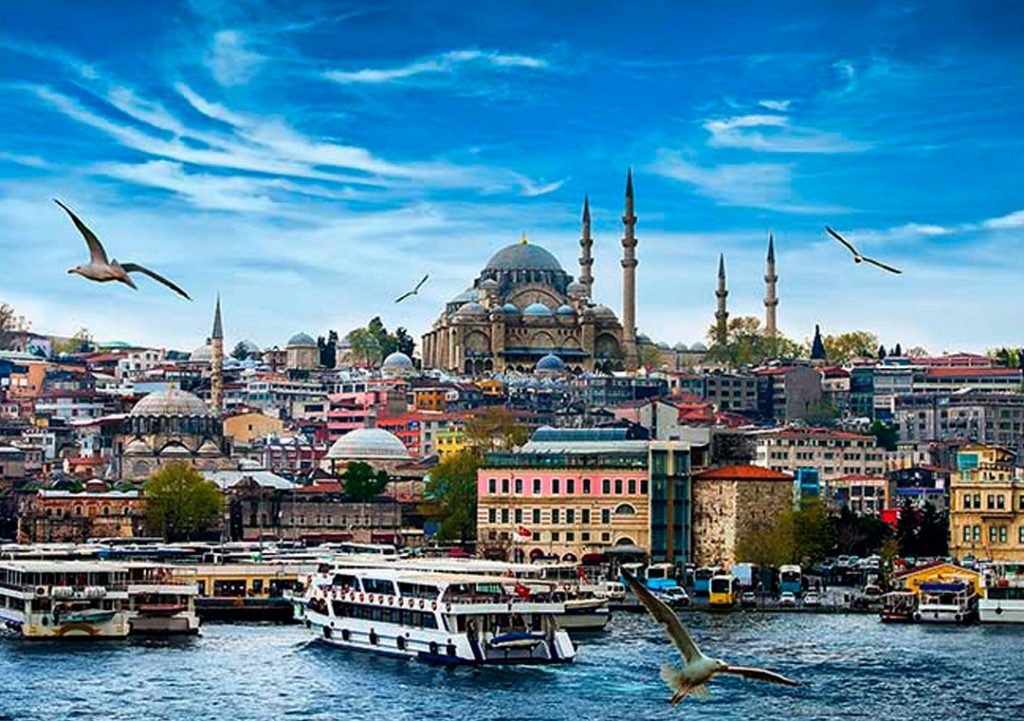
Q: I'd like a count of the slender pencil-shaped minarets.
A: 5